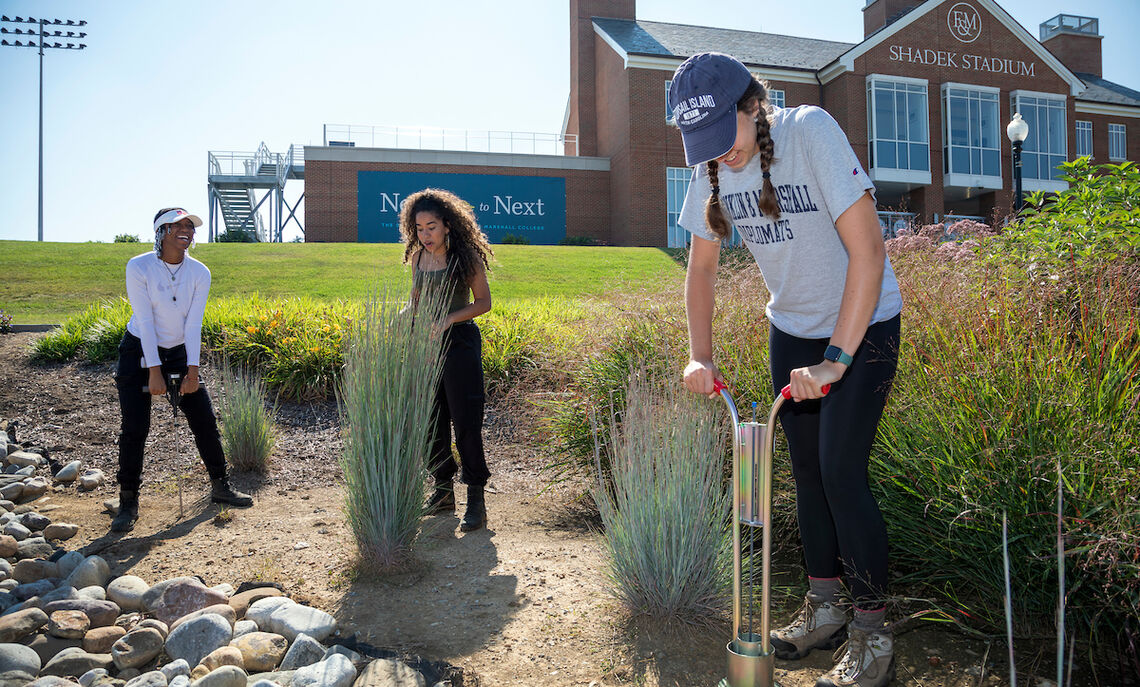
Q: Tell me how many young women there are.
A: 3